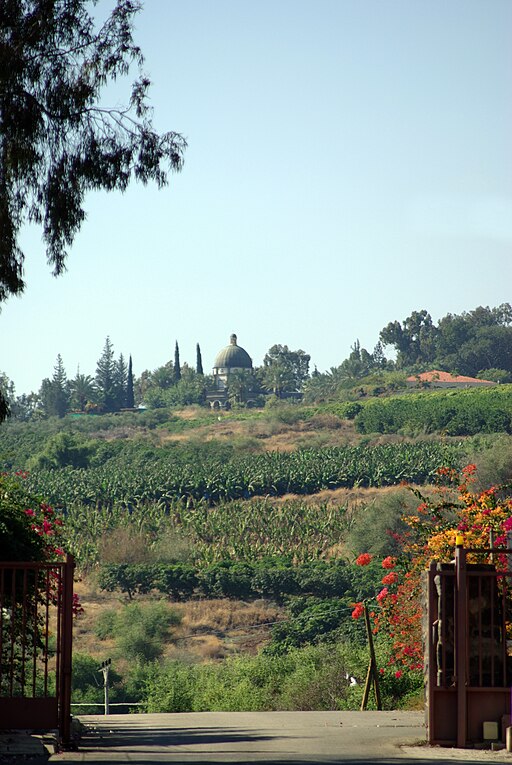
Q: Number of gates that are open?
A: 2